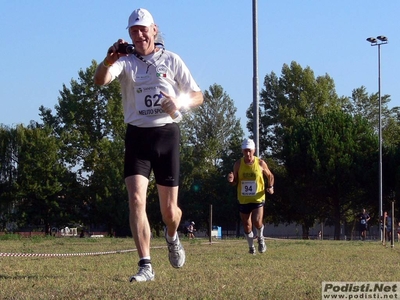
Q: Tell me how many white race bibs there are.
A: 2